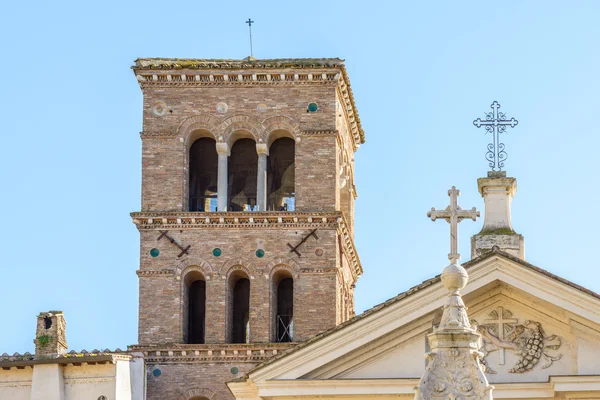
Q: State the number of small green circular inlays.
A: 6